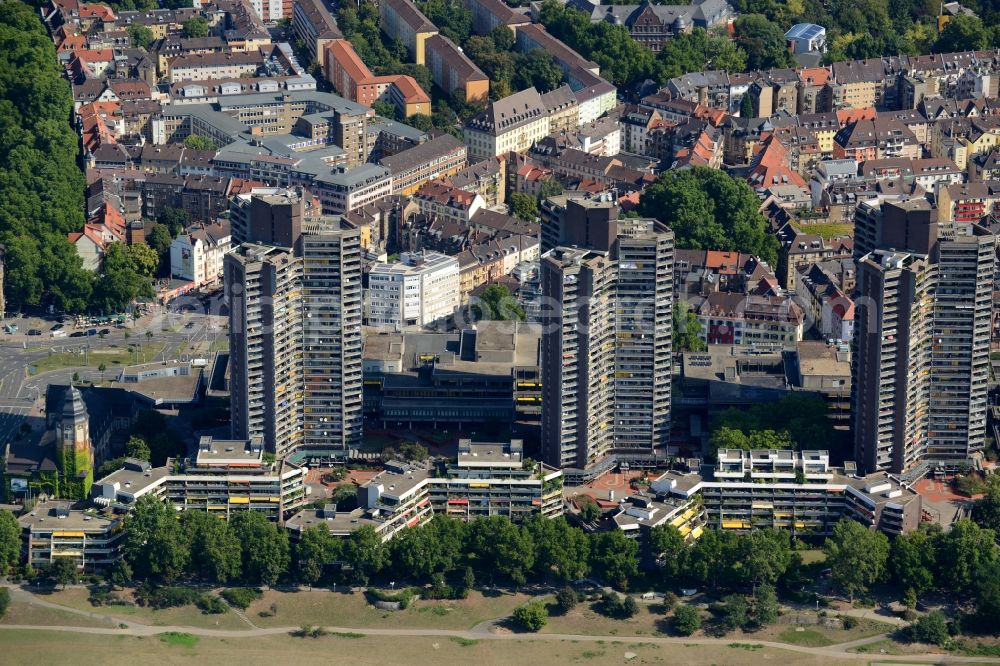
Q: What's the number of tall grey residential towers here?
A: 3